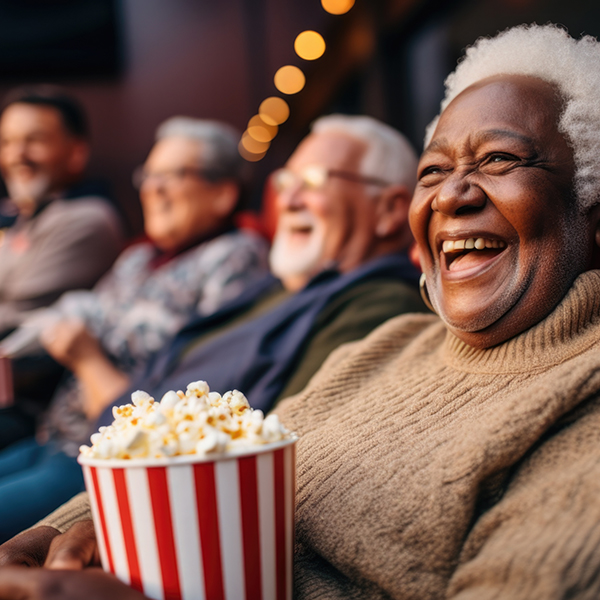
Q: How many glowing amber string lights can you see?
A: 7